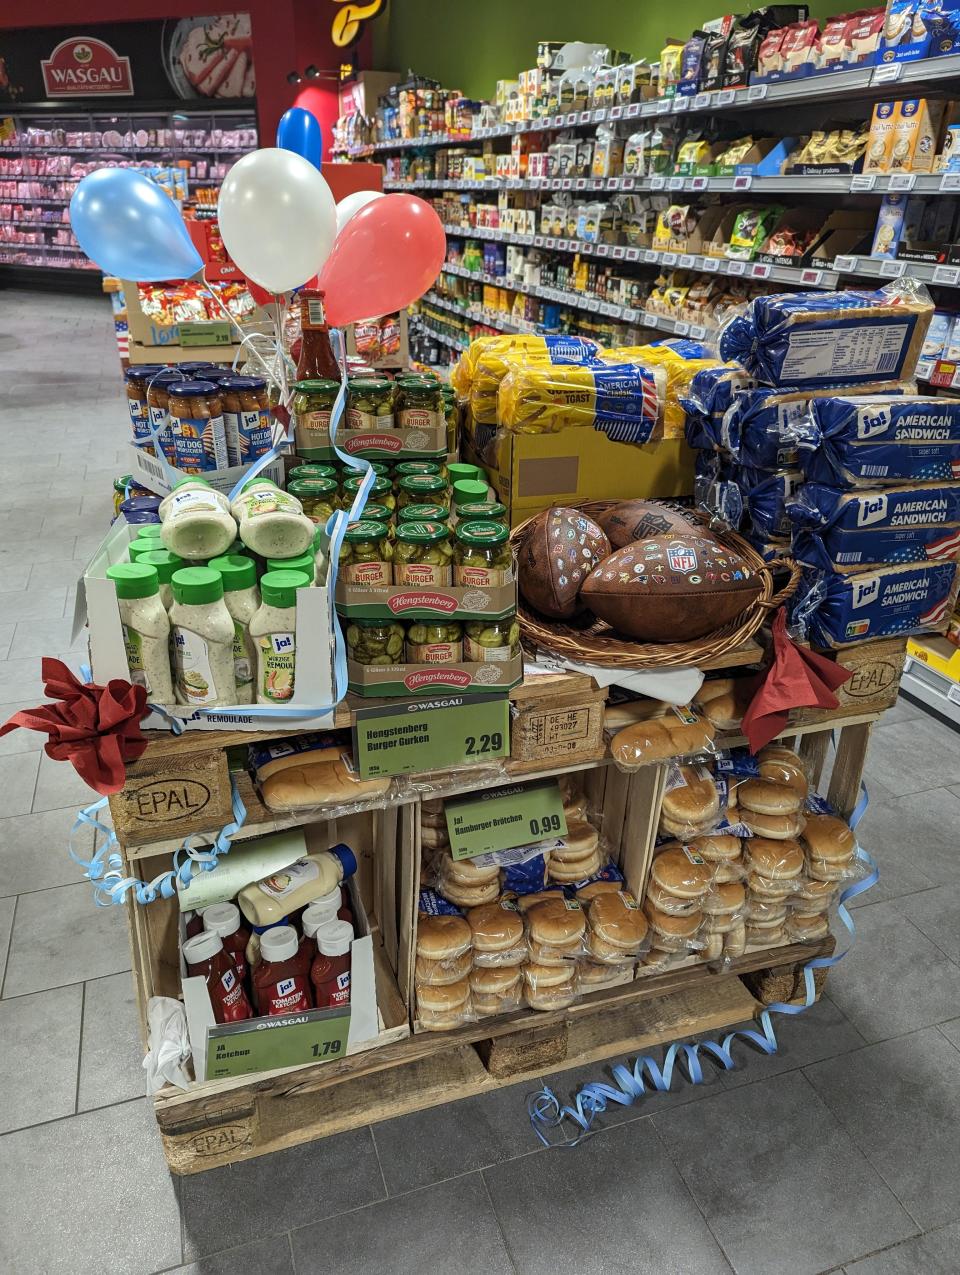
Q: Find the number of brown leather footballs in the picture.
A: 3